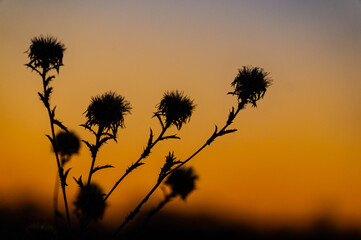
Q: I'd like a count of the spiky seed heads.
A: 7